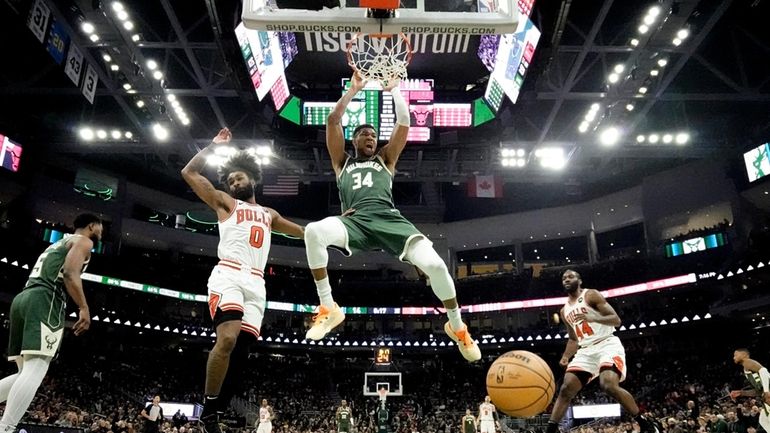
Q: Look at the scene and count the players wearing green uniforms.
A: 5